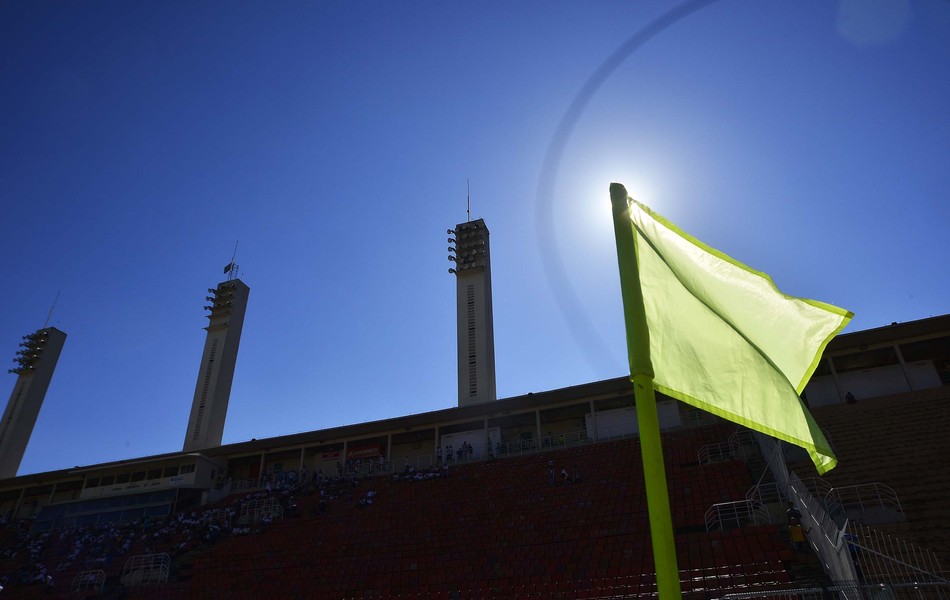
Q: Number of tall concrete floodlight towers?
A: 3